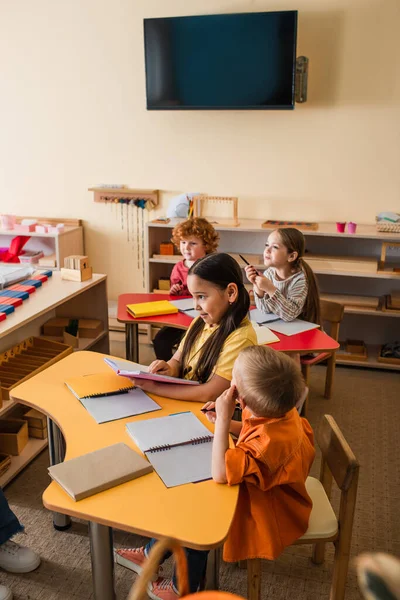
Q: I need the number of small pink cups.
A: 2